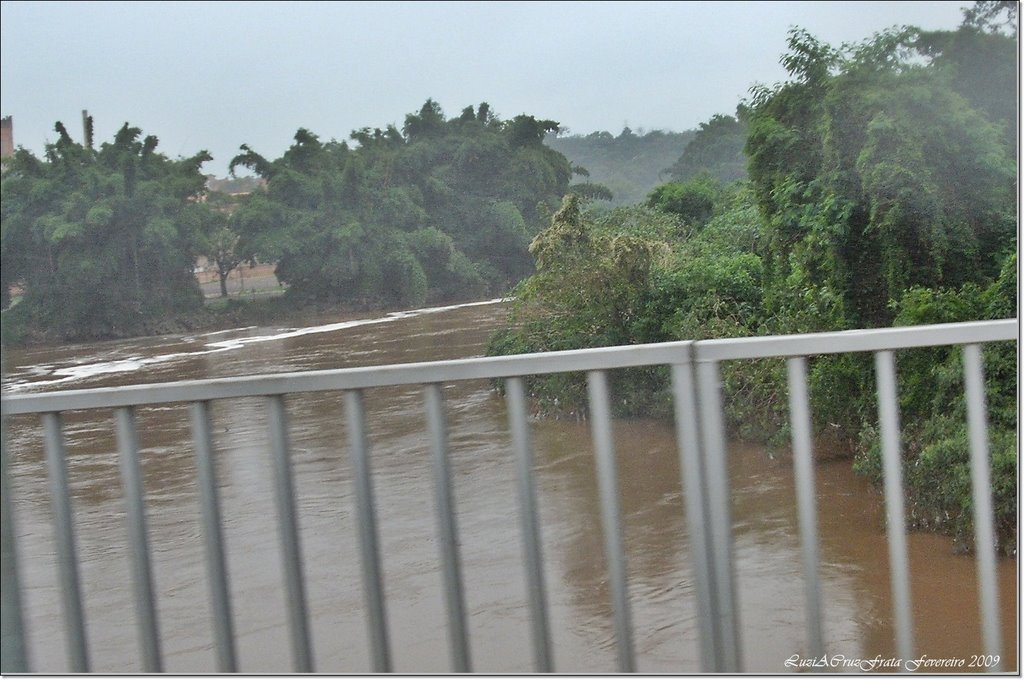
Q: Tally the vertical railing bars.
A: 14